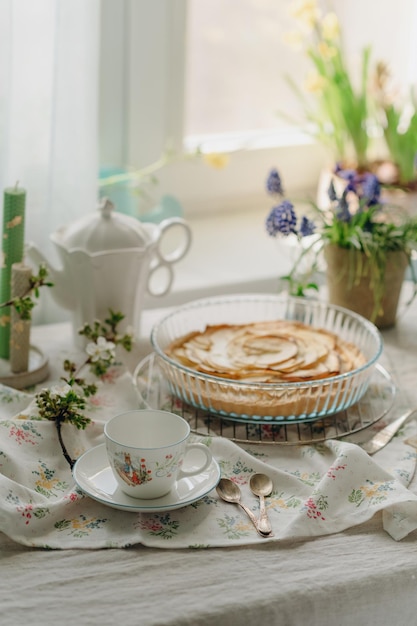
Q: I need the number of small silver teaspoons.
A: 2